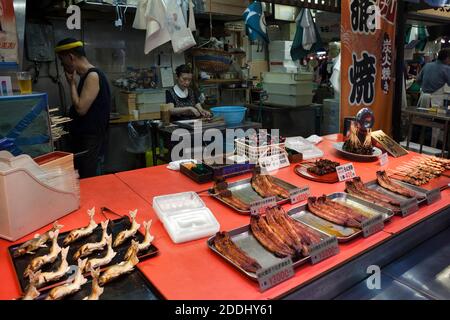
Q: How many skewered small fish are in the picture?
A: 12